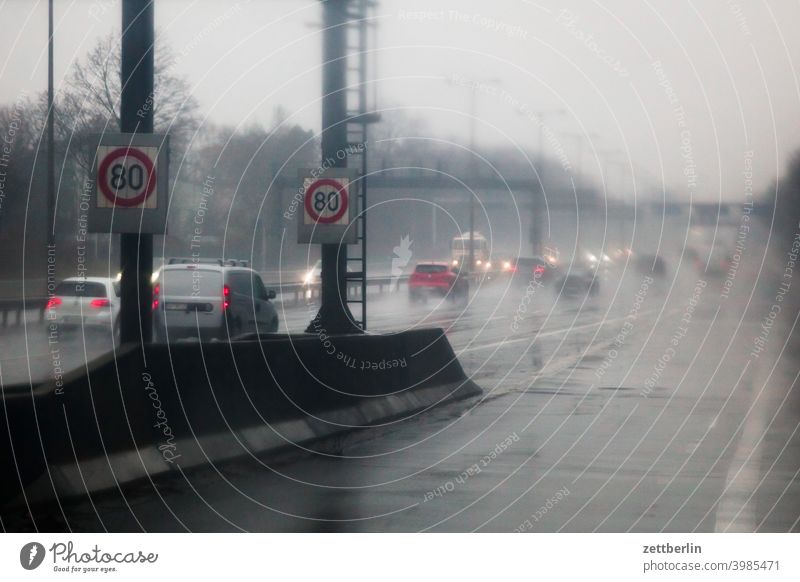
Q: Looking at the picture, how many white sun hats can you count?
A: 0